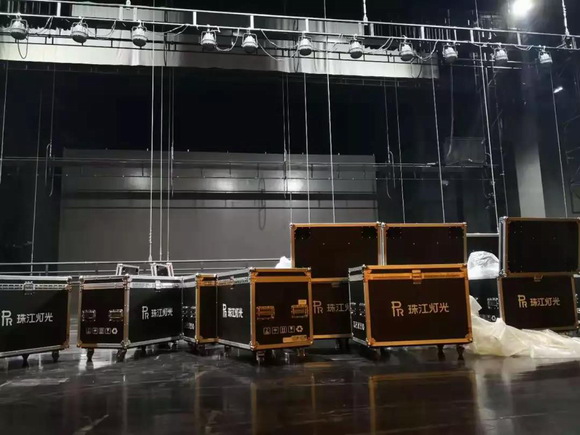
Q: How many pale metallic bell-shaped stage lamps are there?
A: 11